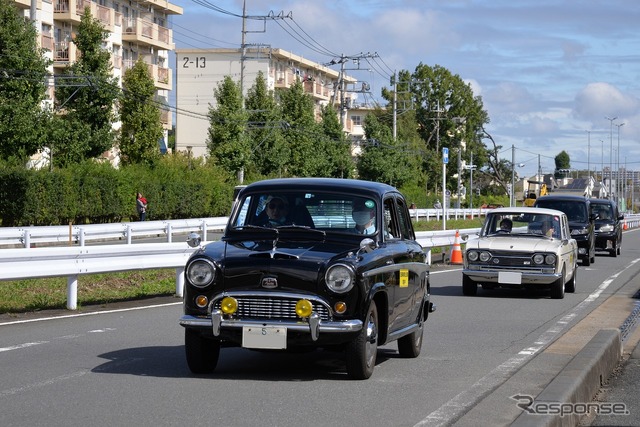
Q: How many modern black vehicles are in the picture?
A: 2